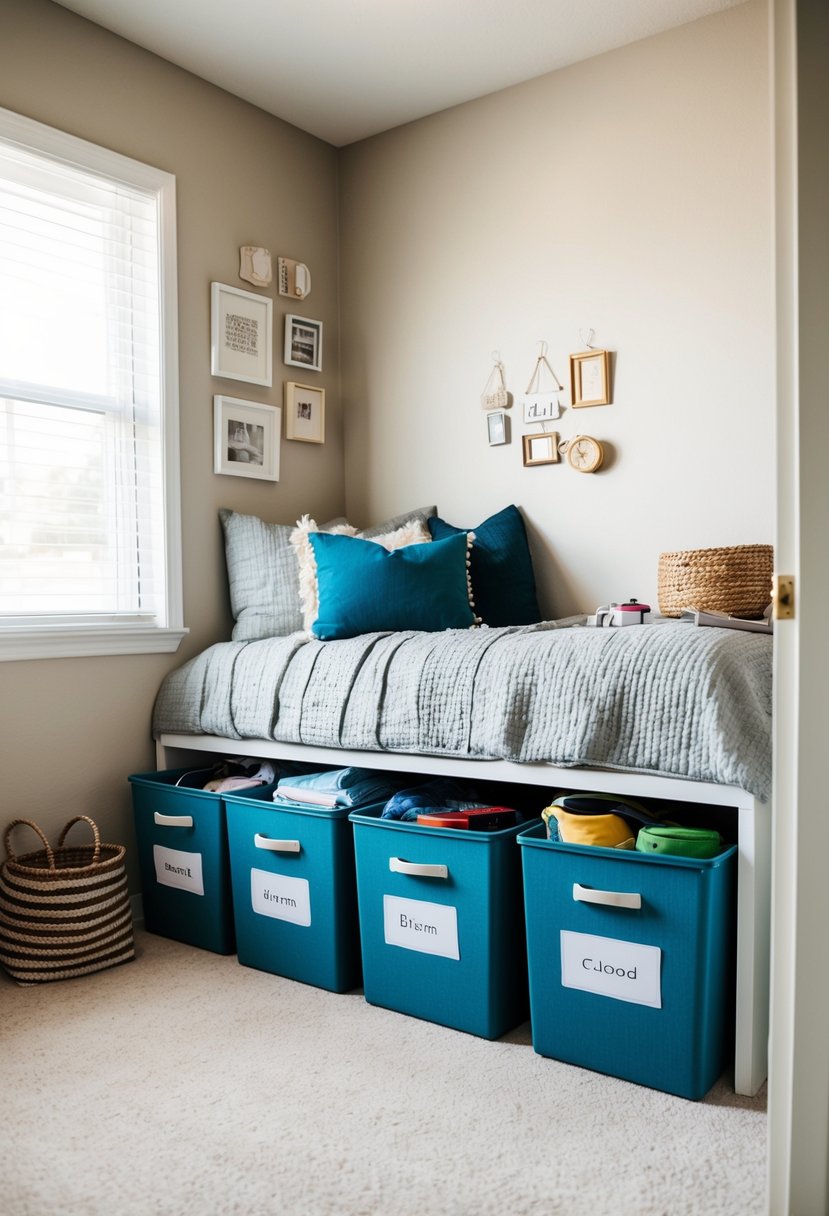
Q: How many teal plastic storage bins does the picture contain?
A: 4